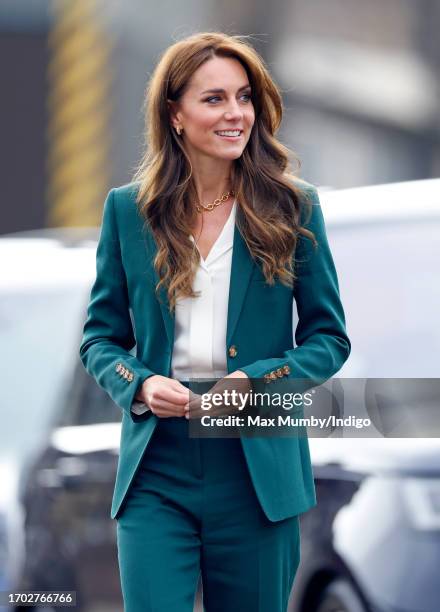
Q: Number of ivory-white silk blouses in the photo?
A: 1